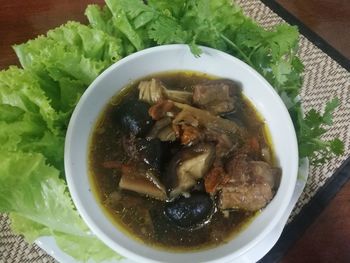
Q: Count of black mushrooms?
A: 3